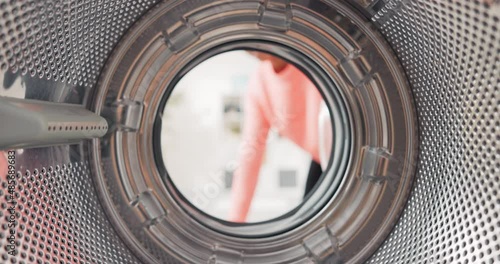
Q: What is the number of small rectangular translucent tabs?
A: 8